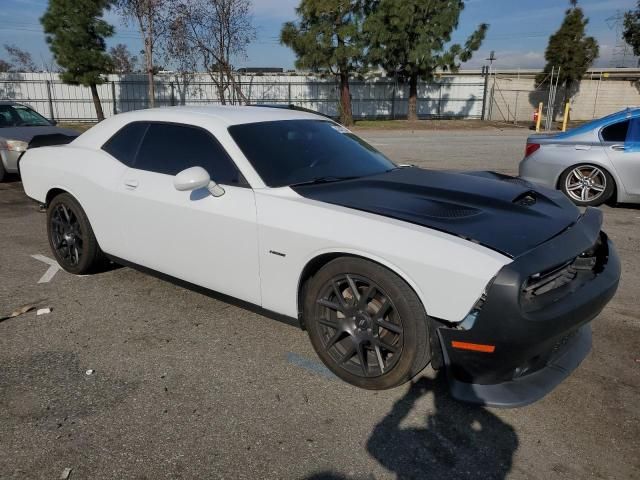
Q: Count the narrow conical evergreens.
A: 1